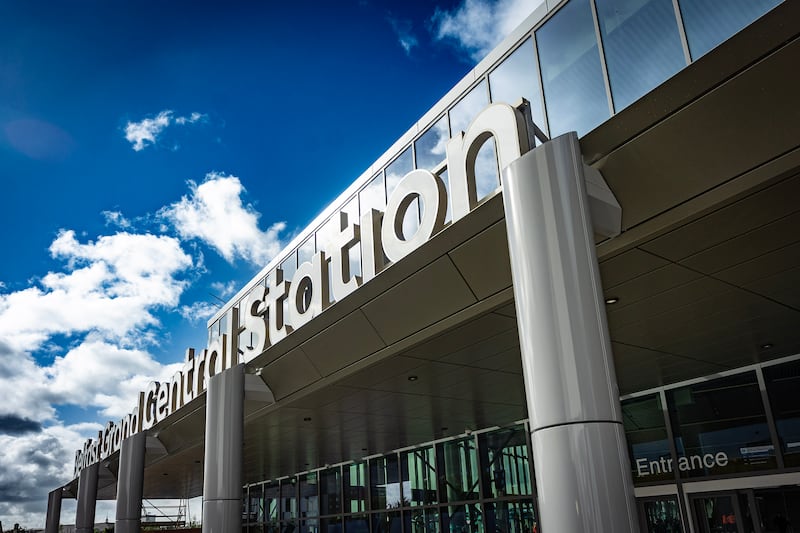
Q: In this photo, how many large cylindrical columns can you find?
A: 5